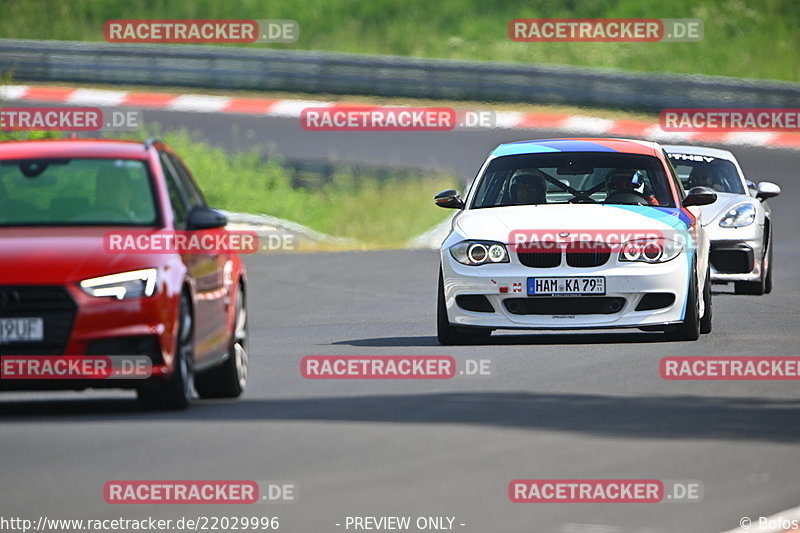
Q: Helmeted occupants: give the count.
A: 2